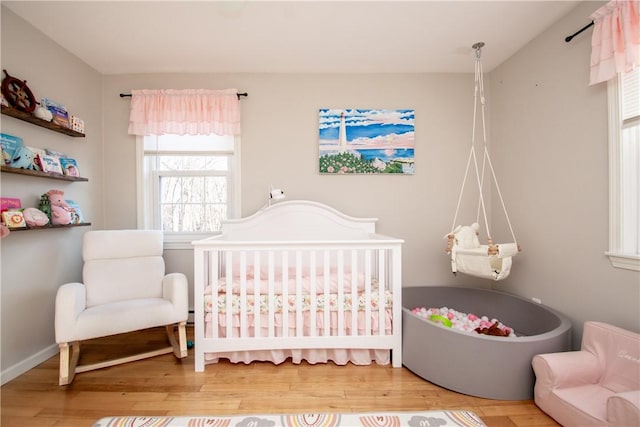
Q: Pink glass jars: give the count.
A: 0